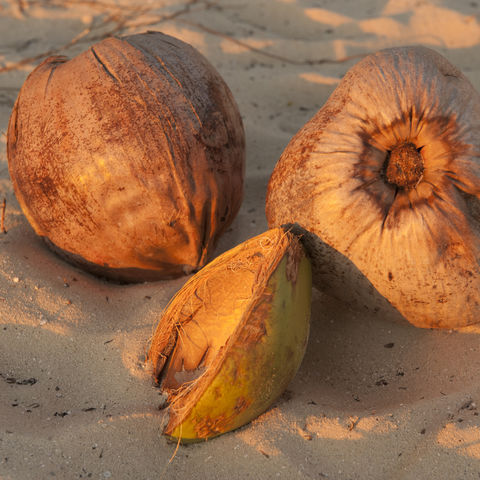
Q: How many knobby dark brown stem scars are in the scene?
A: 1